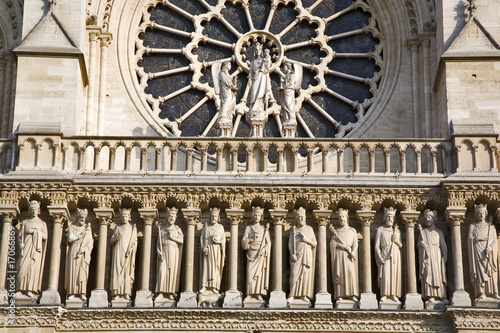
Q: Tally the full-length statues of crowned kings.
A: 11